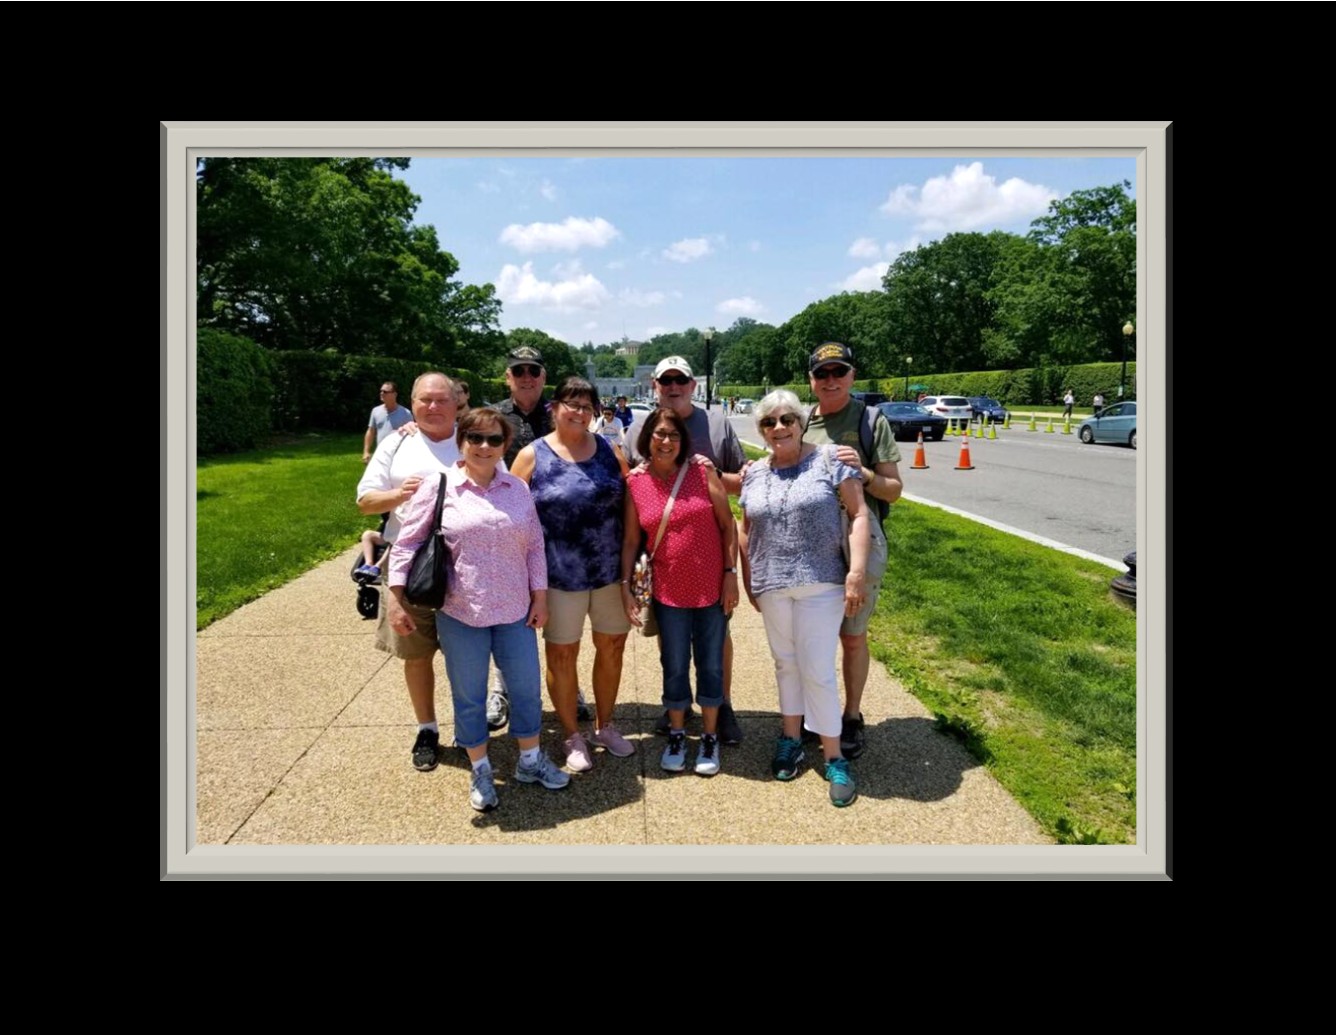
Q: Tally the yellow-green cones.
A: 10